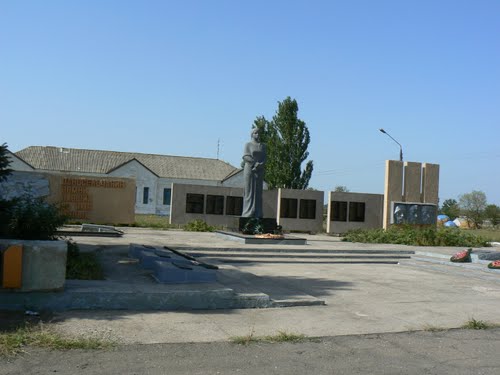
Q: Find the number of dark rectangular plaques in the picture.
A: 7